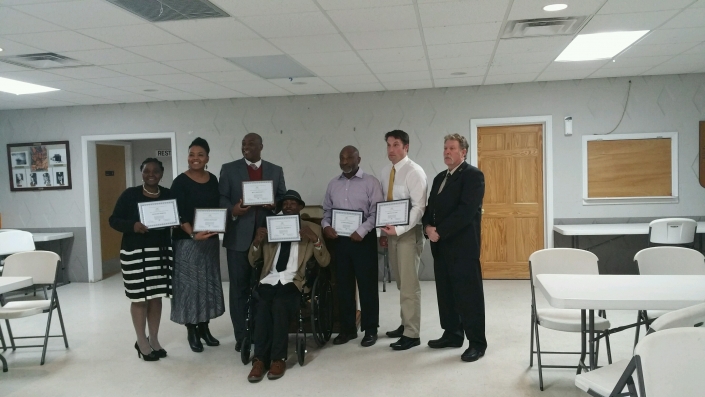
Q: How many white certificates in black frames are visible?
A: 6